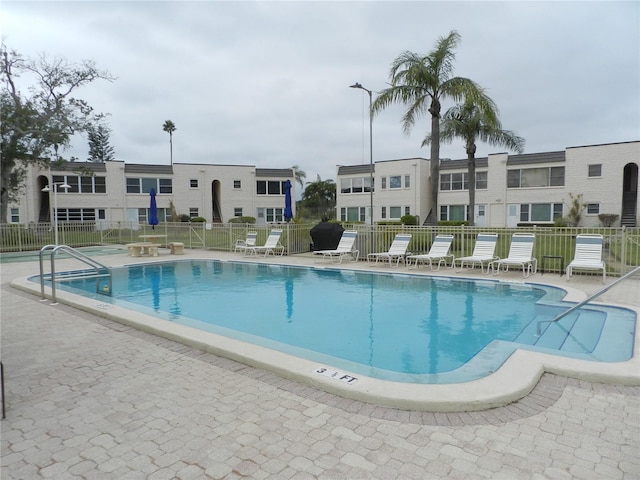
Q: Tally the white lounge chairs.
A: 8